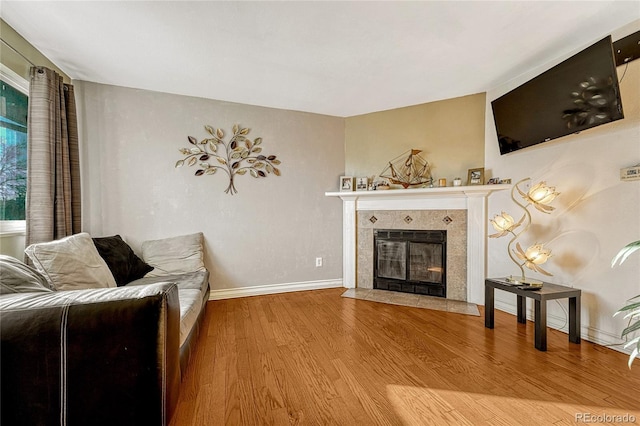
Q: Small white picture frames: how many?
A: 2